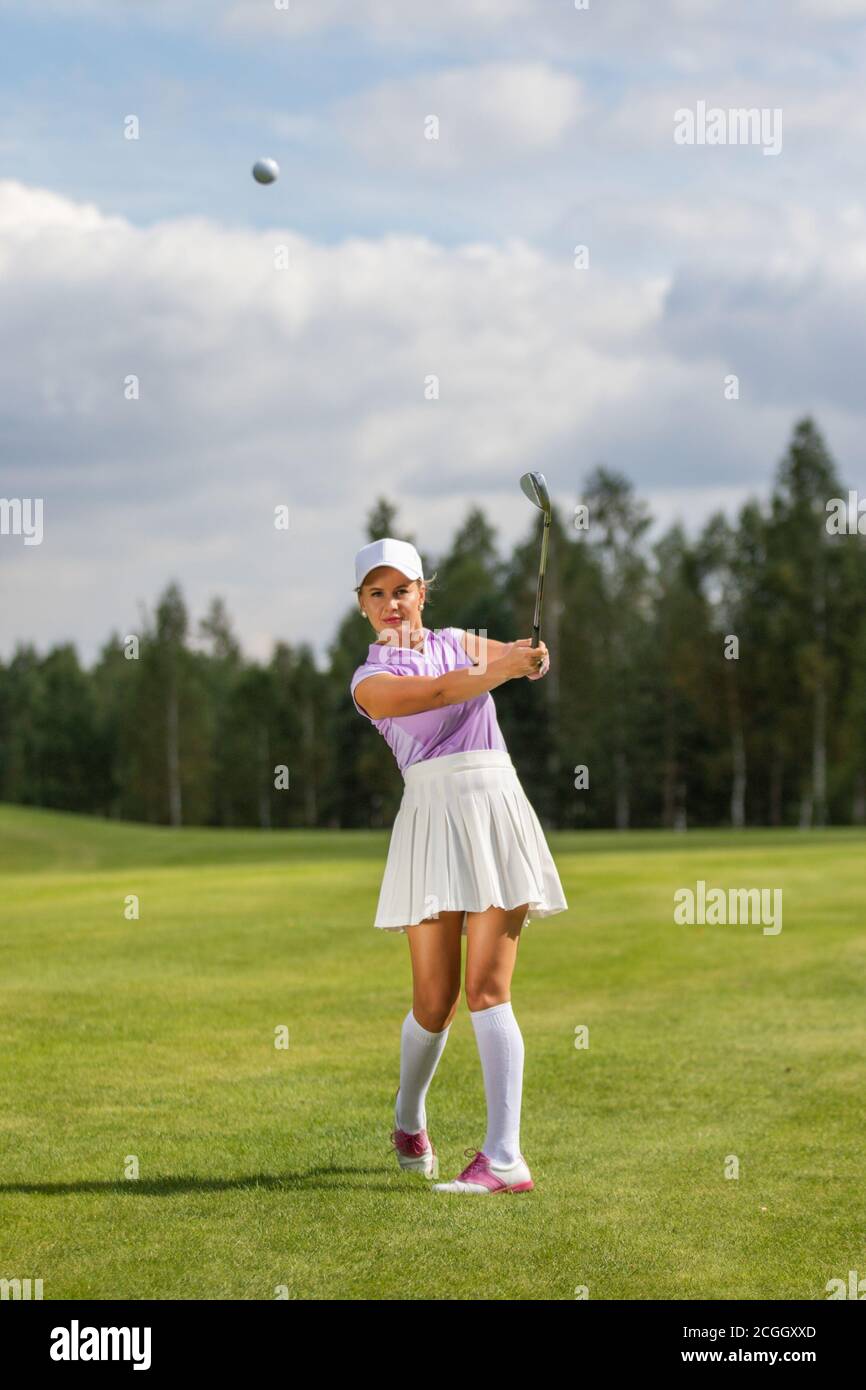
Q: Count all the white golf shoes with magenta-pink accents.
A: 2